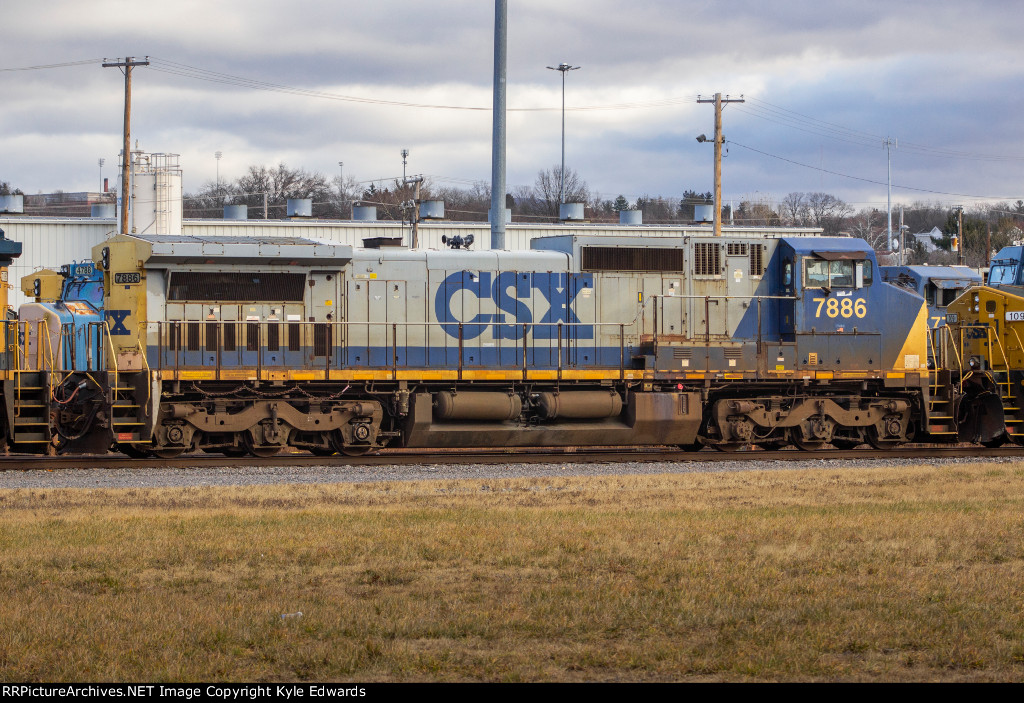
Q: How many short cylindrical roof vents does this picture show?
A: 10